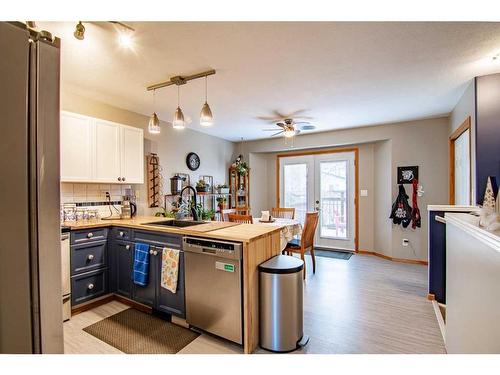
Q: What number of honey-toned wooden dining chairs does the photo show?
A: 4